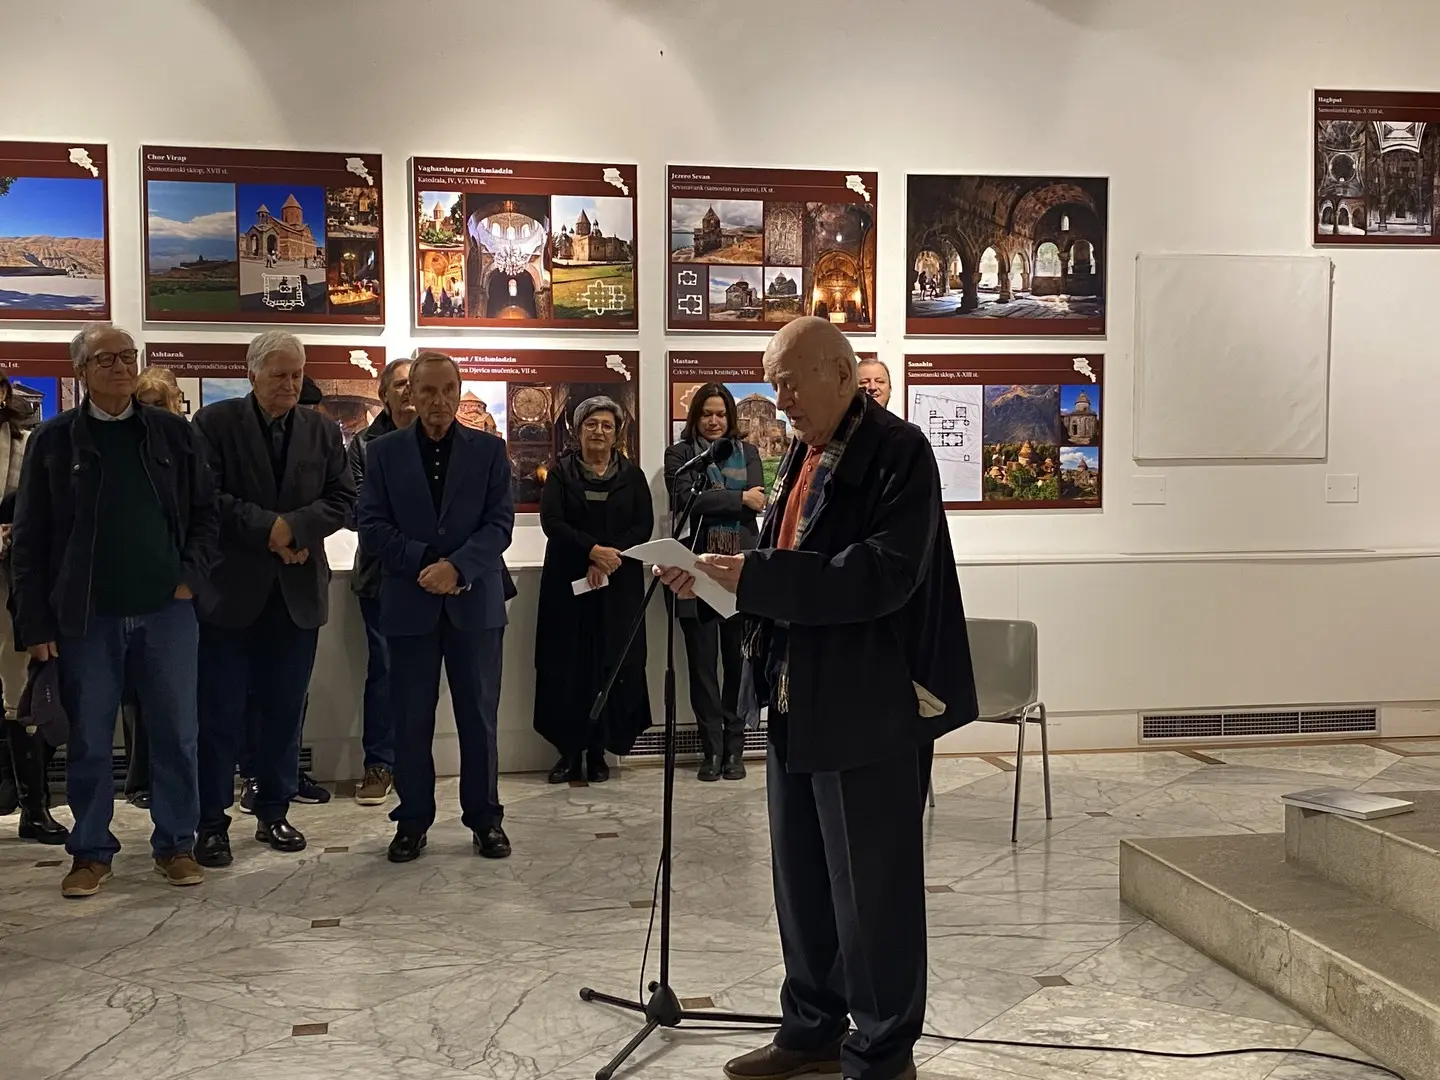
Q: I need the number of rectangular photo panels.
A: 11